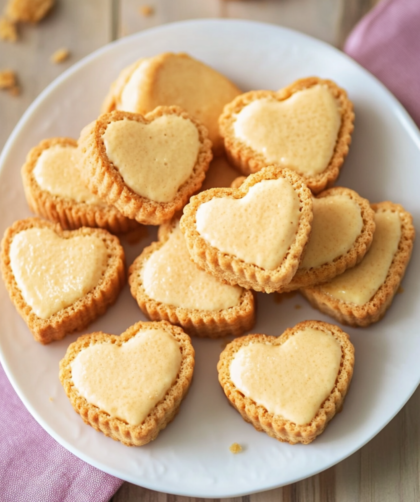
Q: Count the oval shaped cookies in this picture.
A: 0